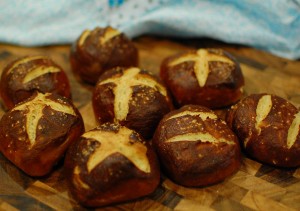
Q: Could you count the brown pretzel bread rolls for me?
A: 8